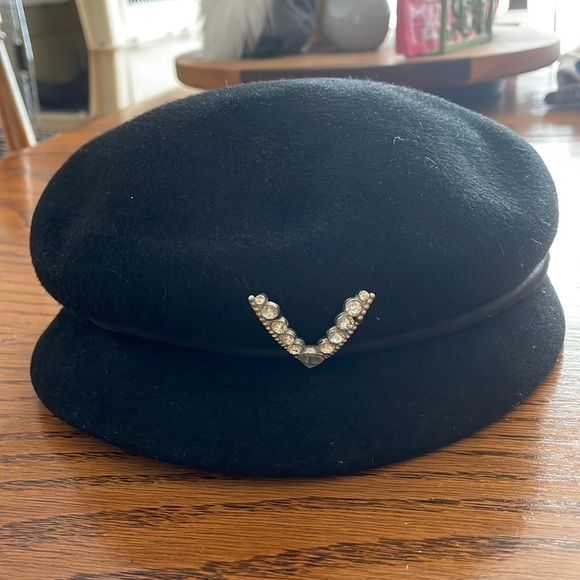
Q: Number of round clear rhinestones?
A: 10